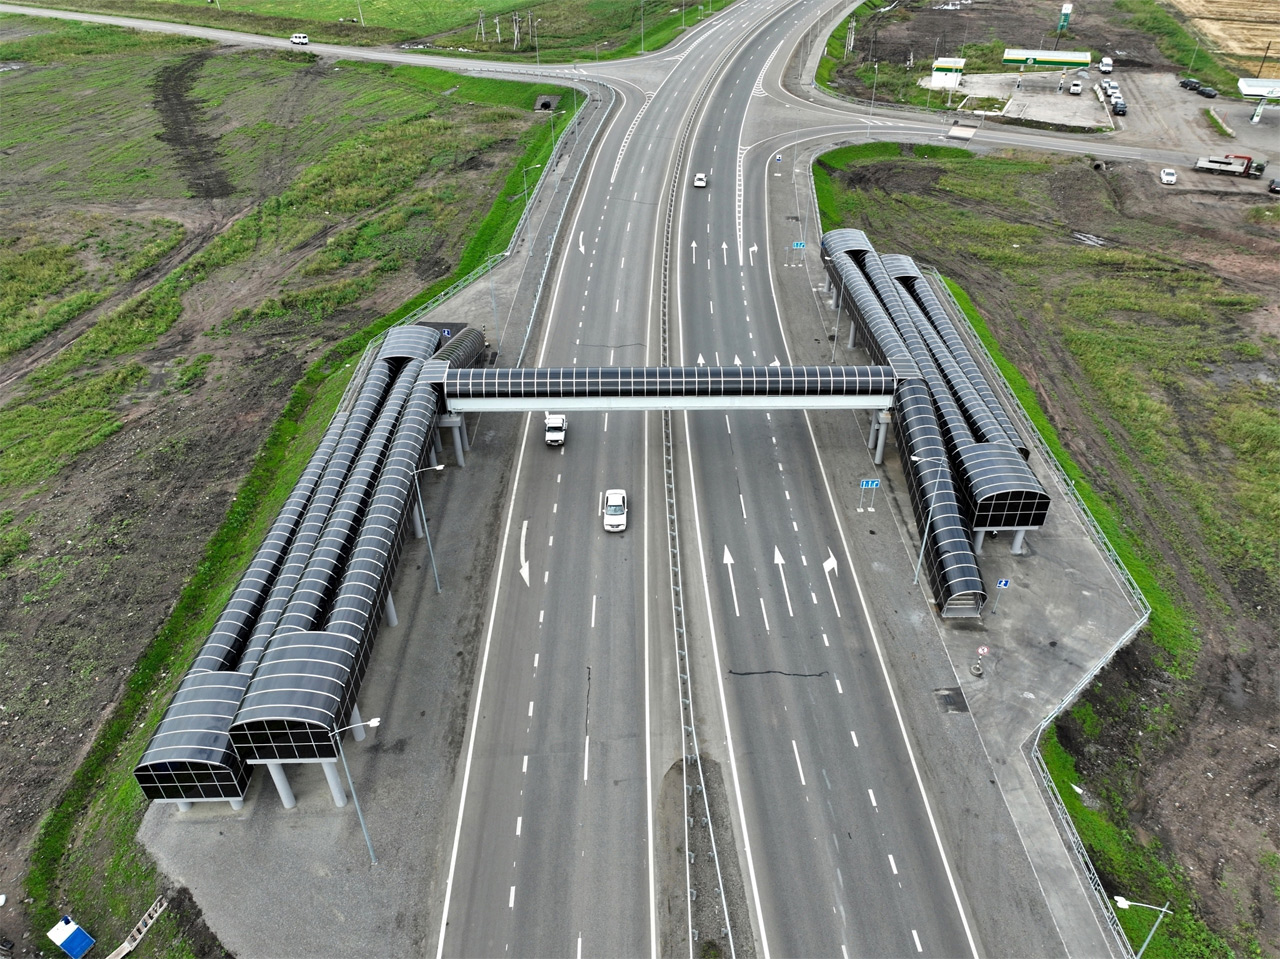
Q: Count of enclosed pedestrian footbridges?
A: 1